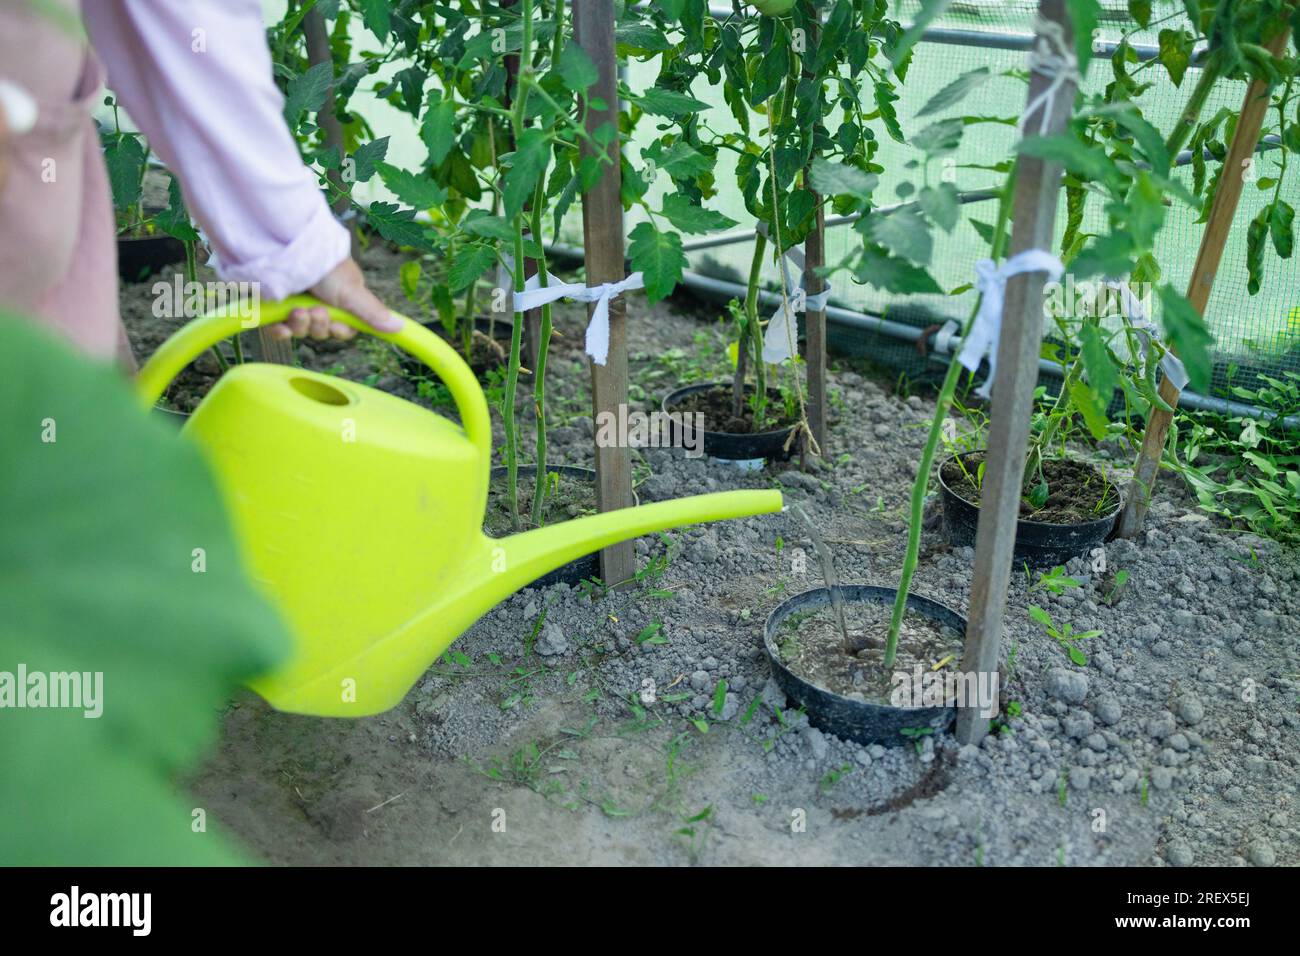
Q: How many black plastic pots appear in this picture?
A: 7